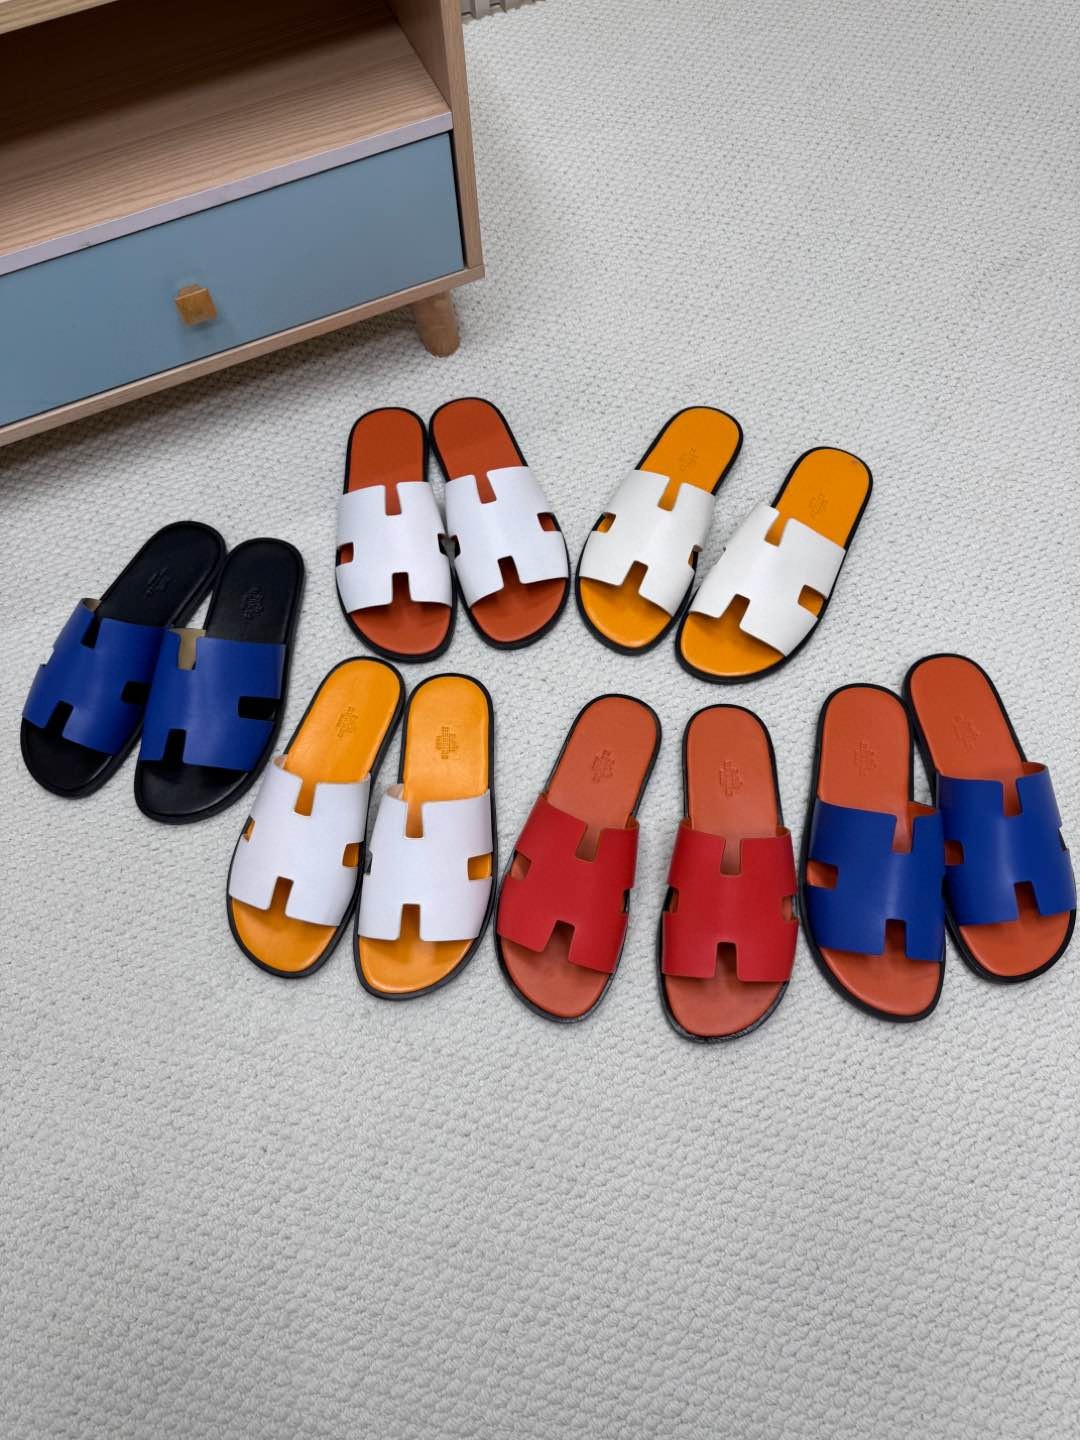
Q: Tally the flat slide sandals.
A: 12